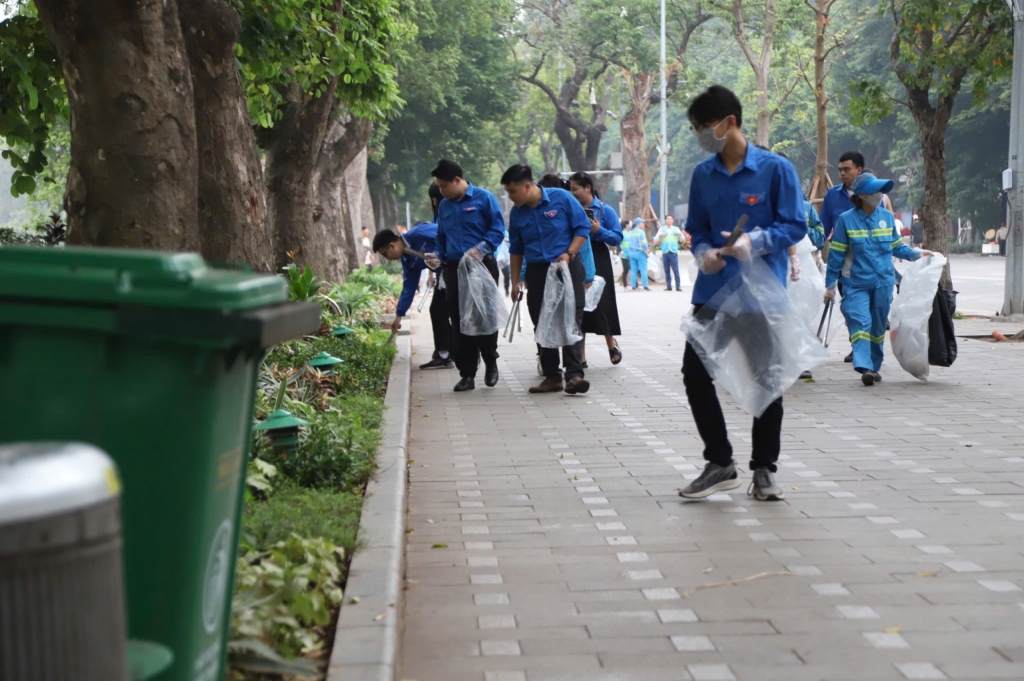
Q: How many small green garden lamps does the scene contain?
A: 3